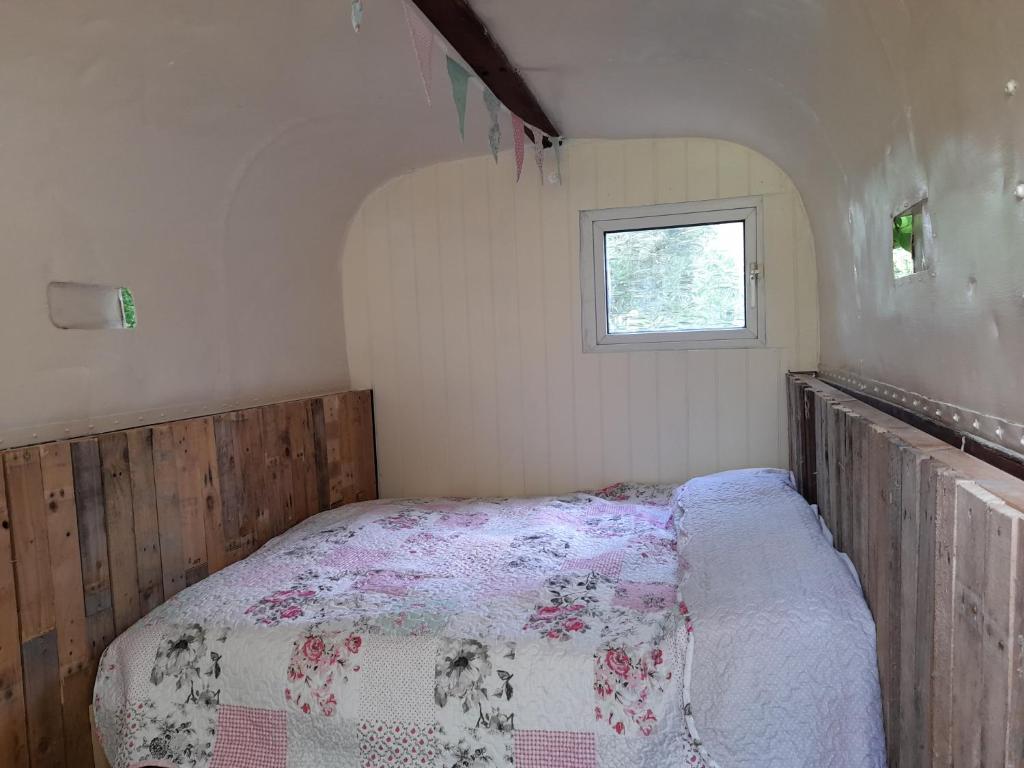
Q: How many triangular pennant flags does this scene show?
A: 7